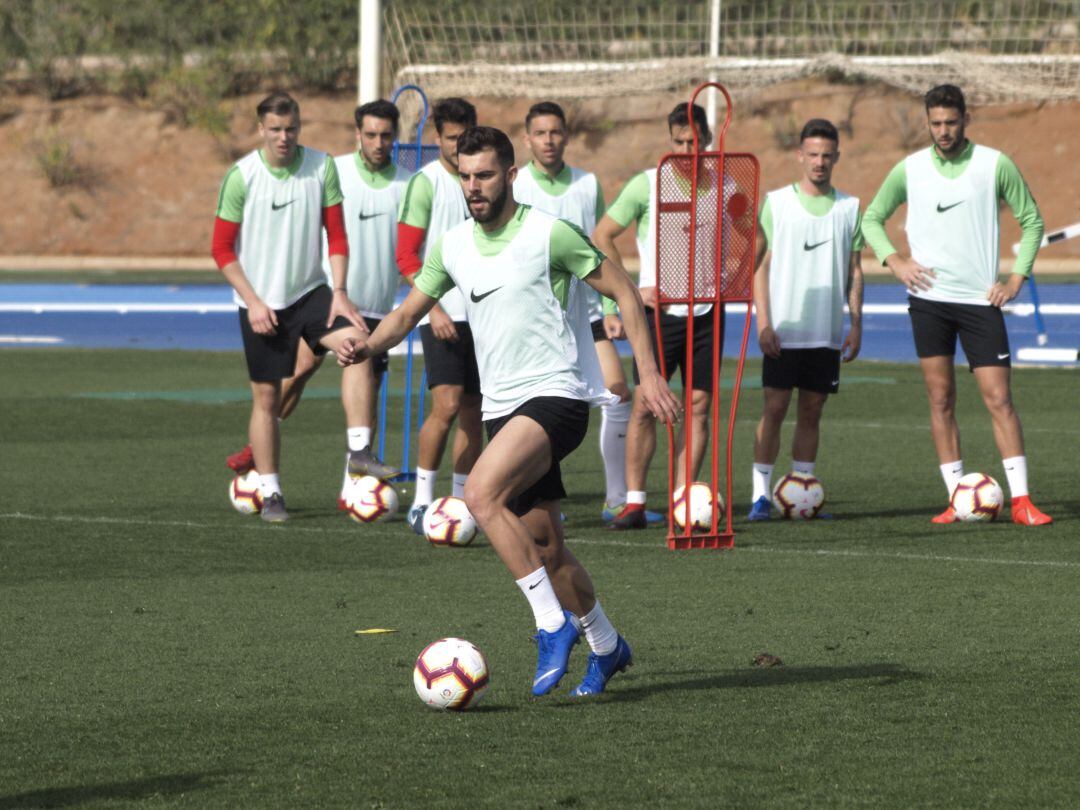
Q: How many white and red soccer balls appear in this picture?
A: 7